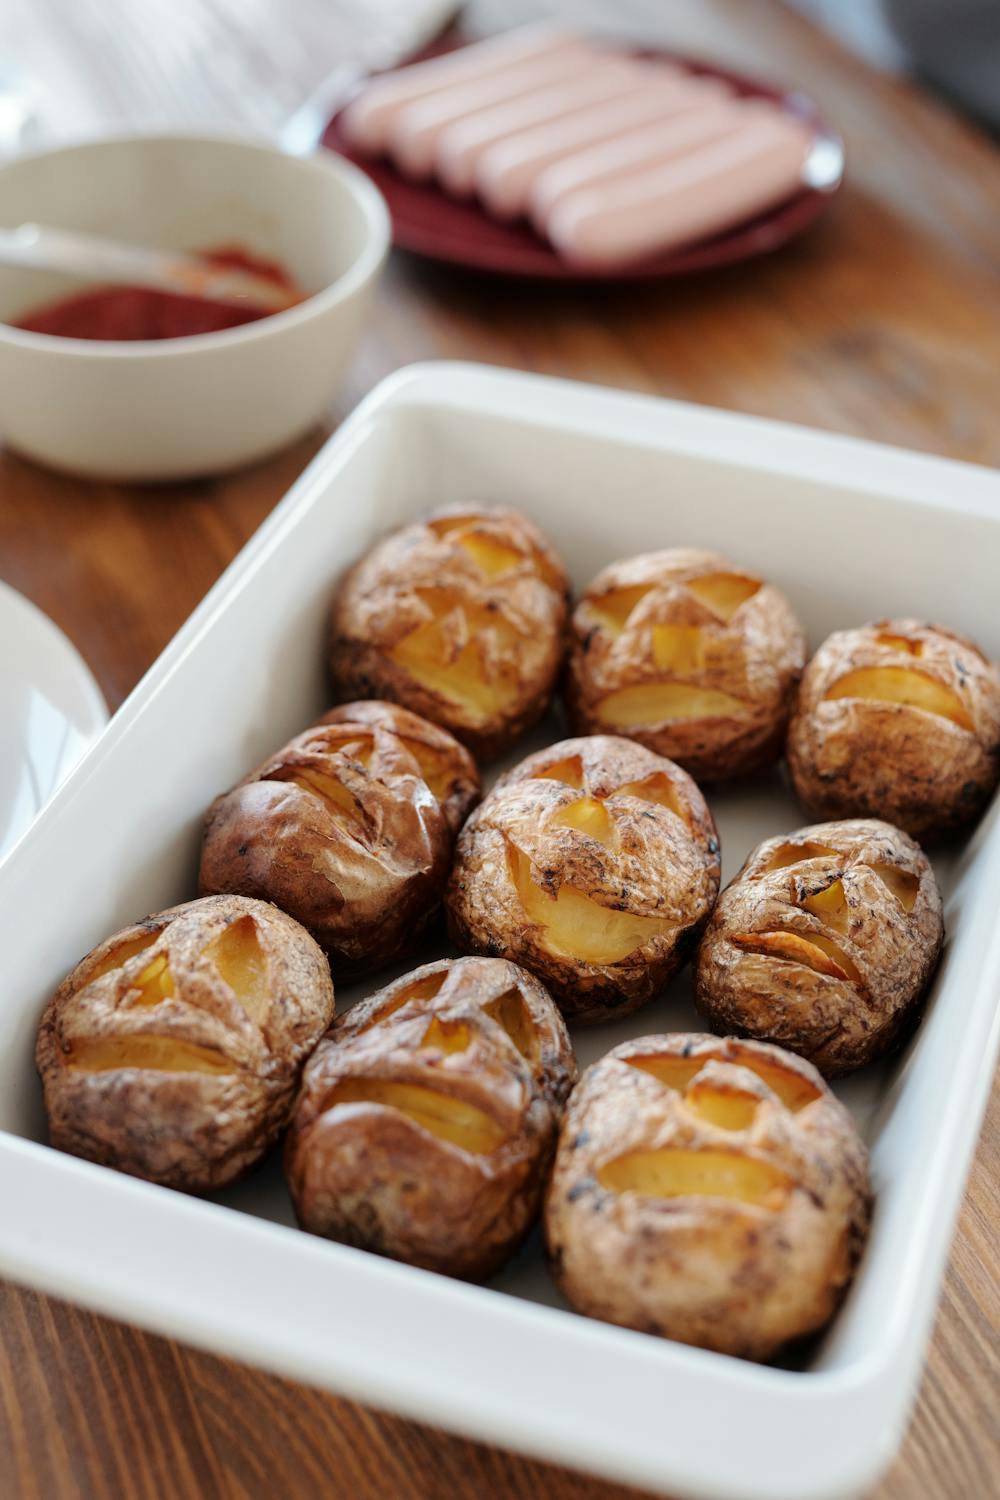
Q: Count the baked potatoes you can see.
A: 9